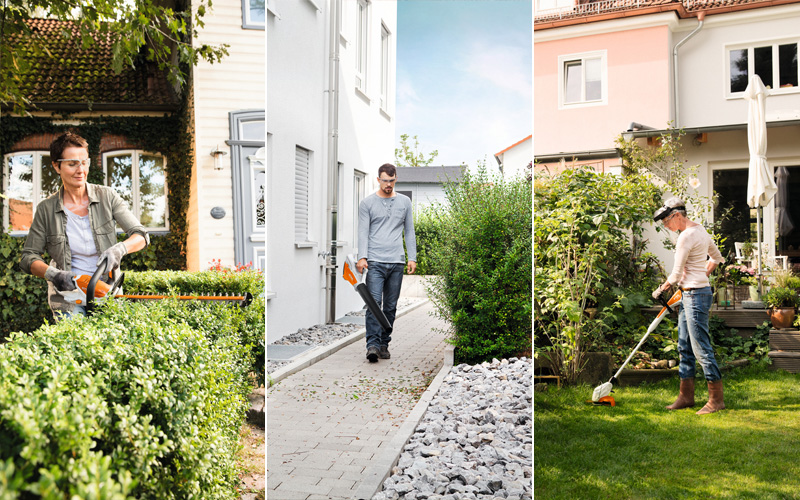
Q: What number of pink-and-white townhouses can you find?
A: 1